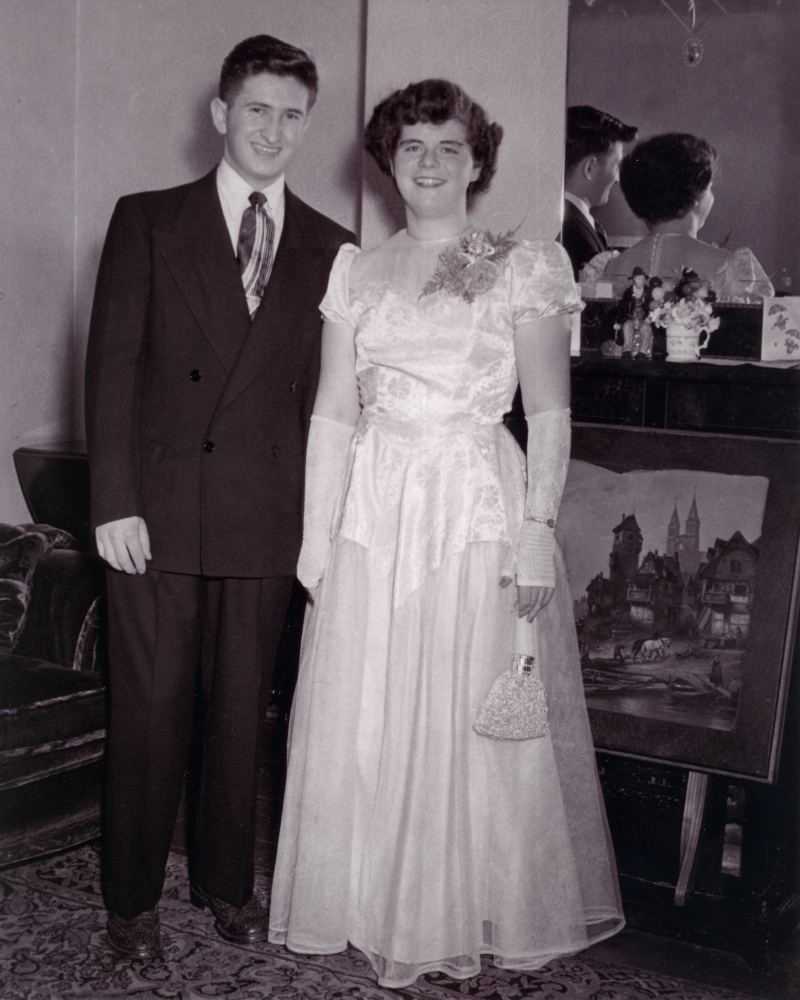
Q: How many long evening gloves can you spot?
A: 2